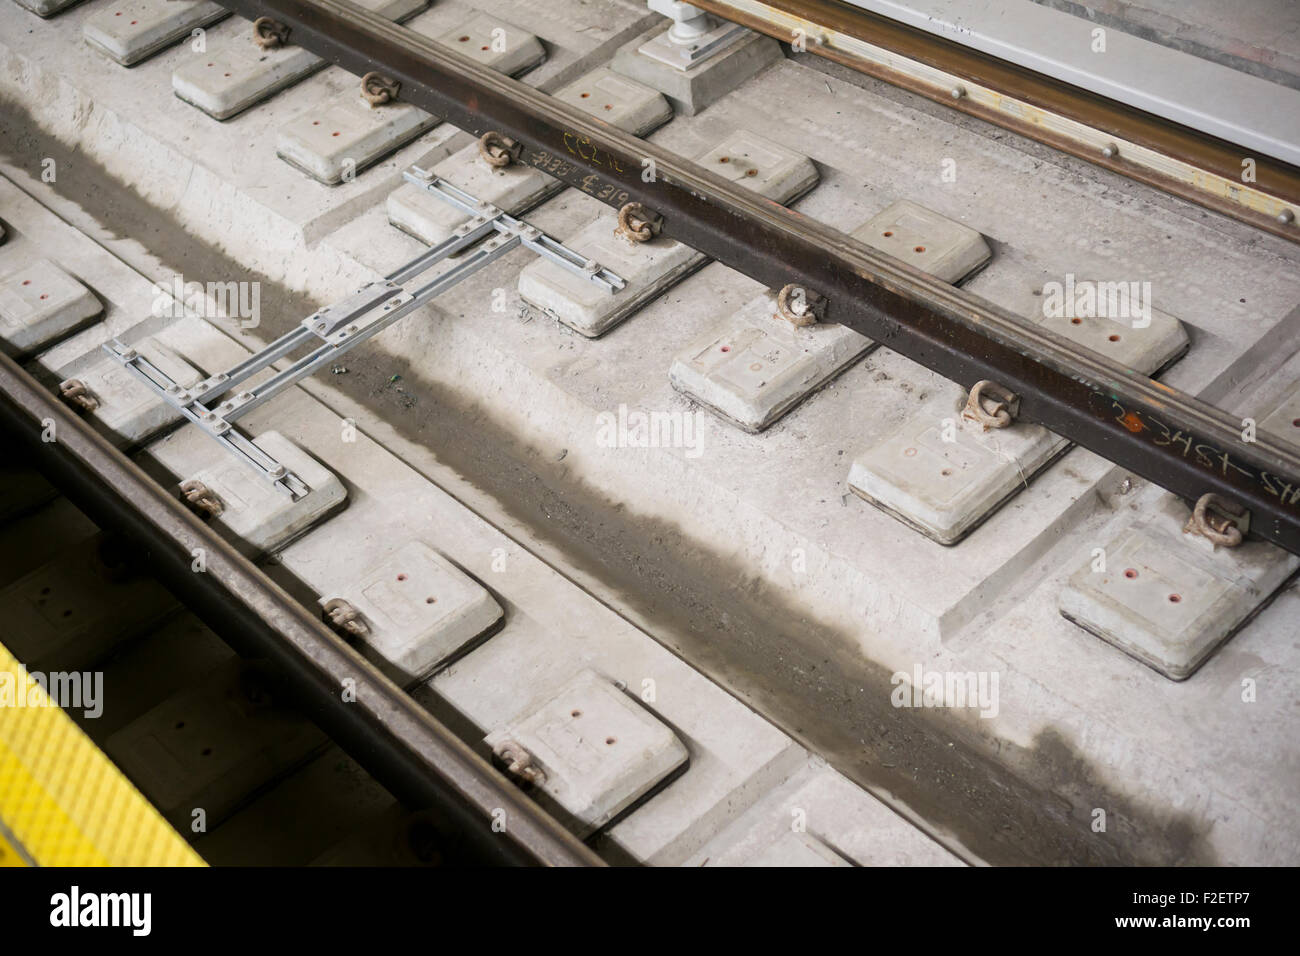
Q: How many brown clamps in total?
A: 11